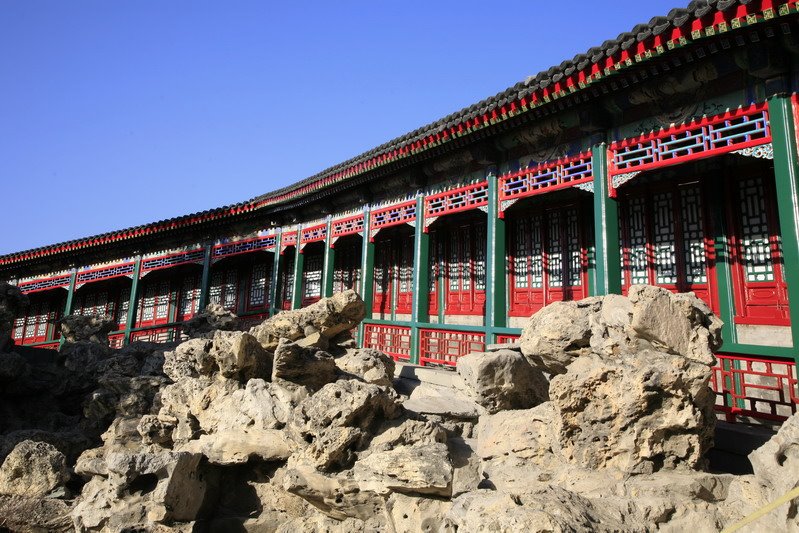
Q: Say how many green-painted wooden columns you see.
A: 11